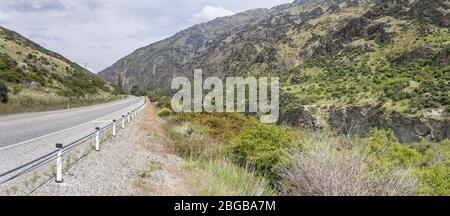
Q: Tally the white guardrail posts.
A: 7